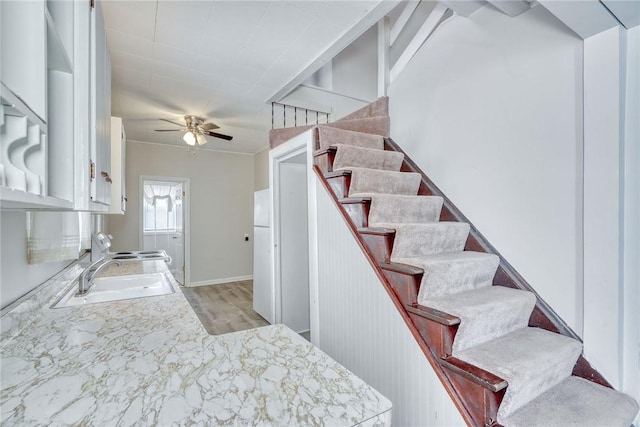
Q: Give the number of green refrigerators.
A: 0